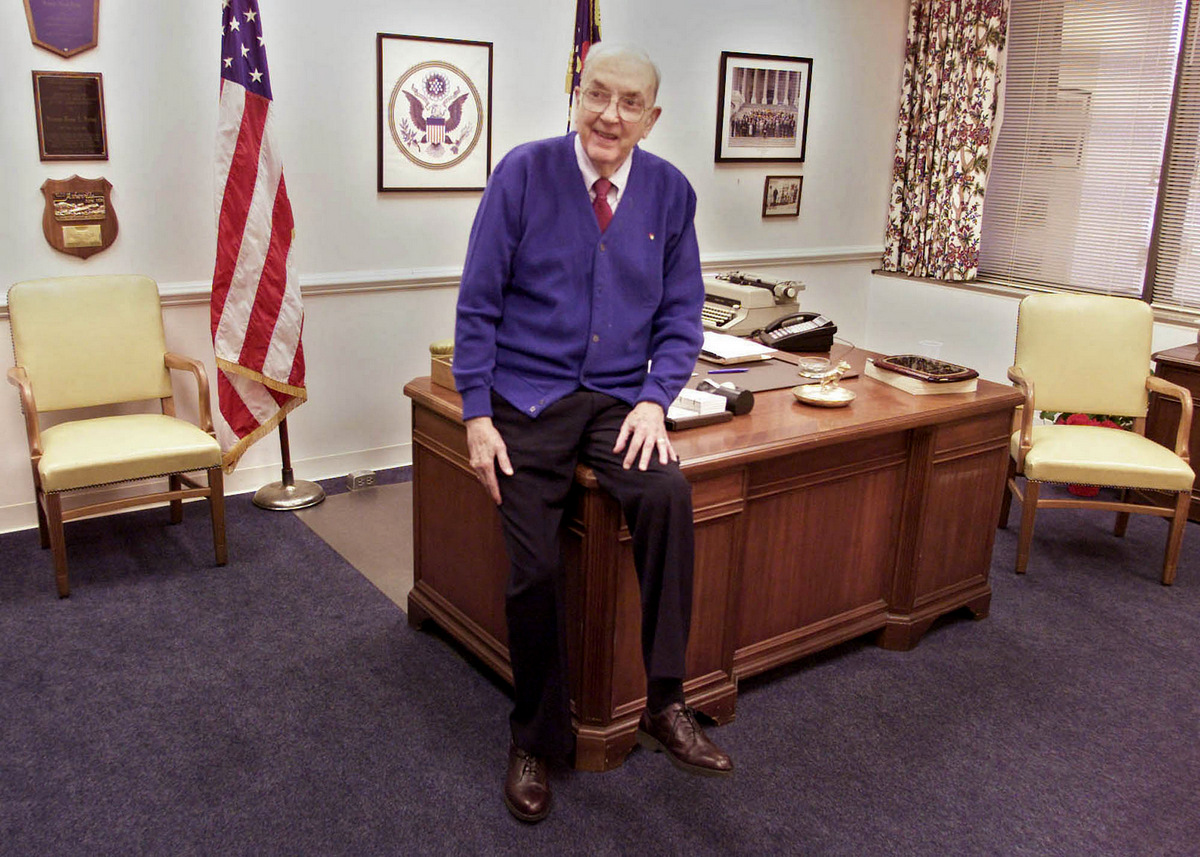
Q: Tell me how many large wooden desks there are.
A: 1